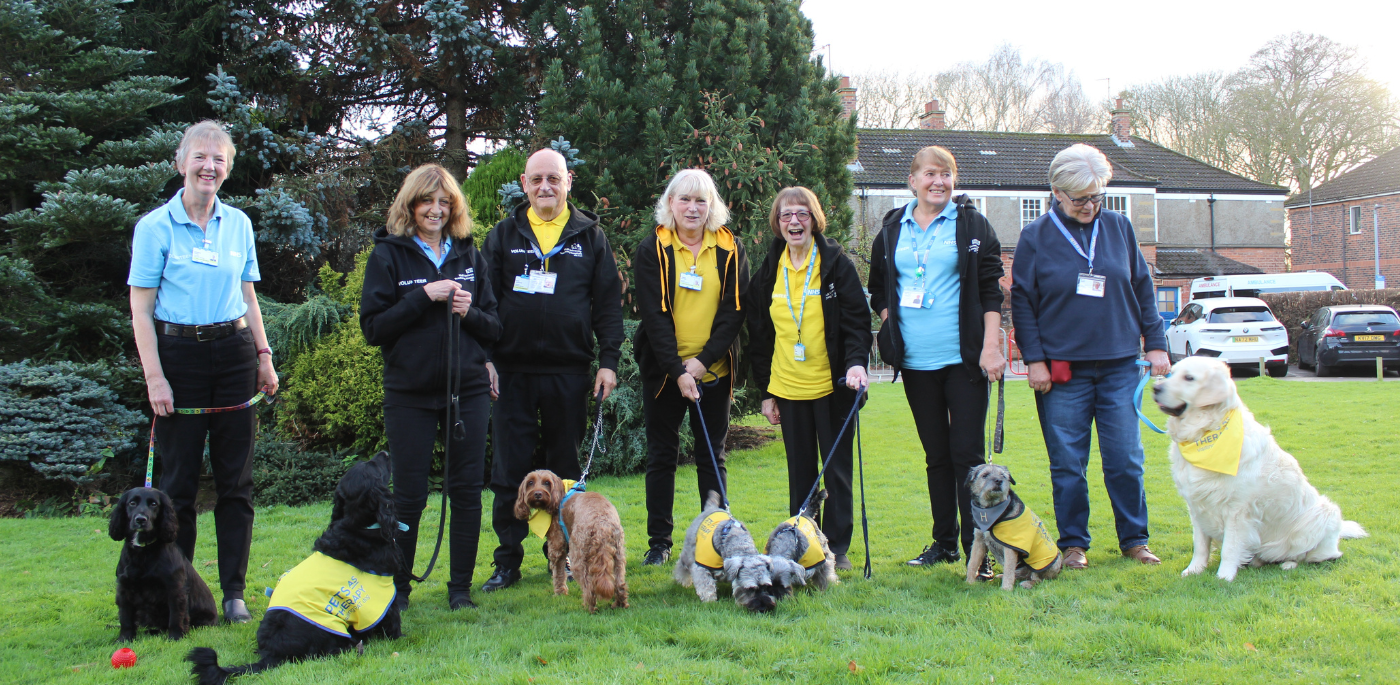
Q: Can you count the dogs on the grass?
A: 7